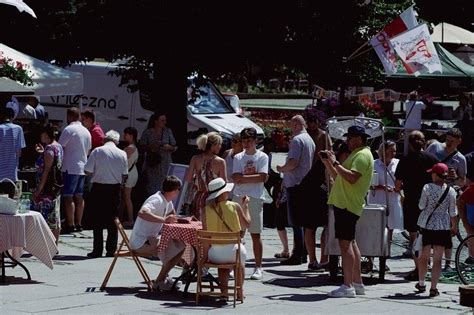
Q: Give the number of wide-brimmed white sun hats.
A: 1